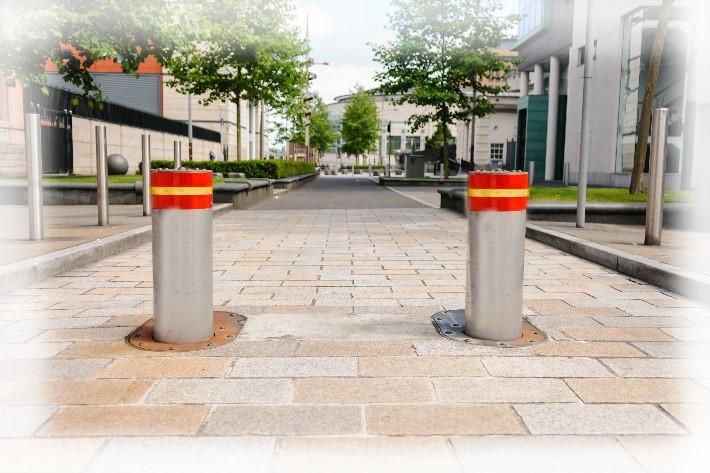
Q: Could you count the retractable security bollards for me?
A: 2